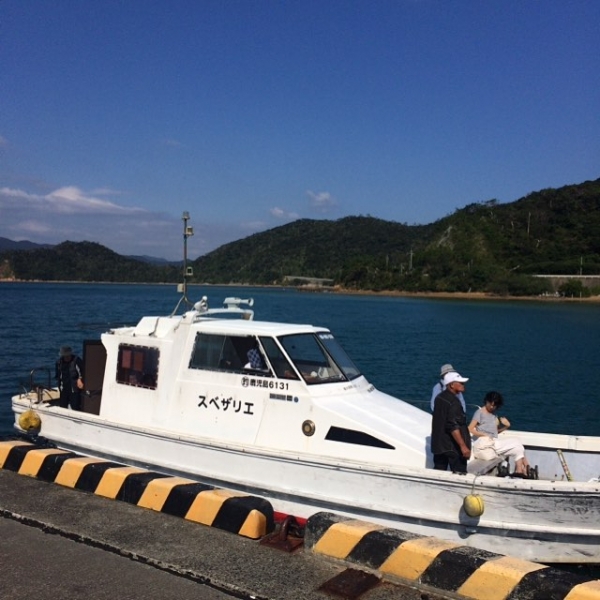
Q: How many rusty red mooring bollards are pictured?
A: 1